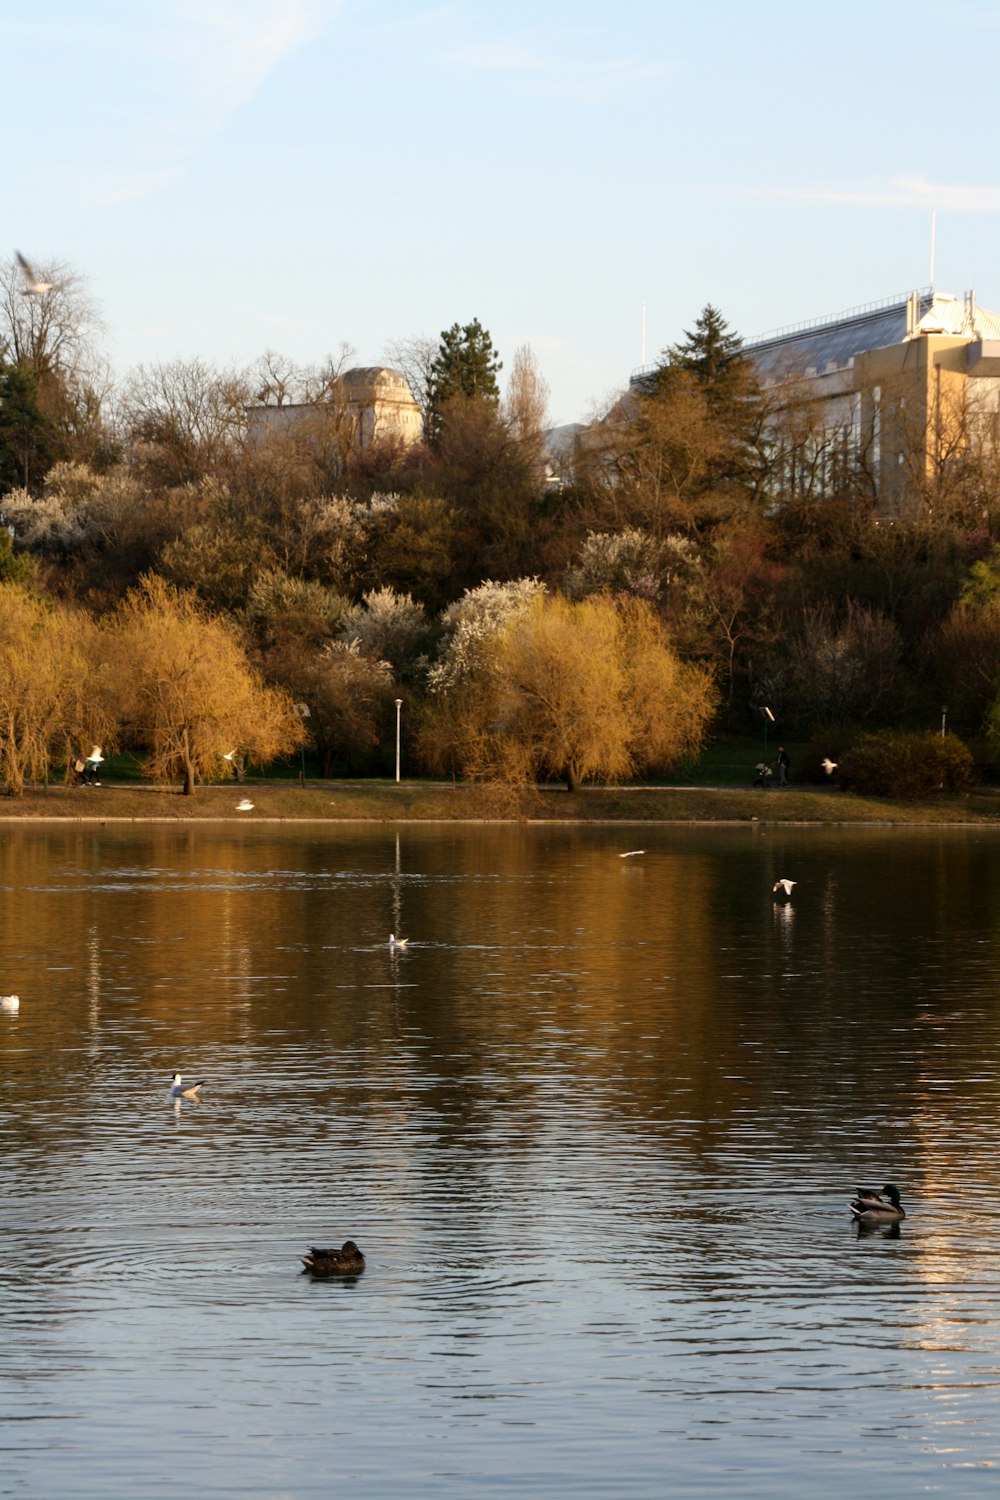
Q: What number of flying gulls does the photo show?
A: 7